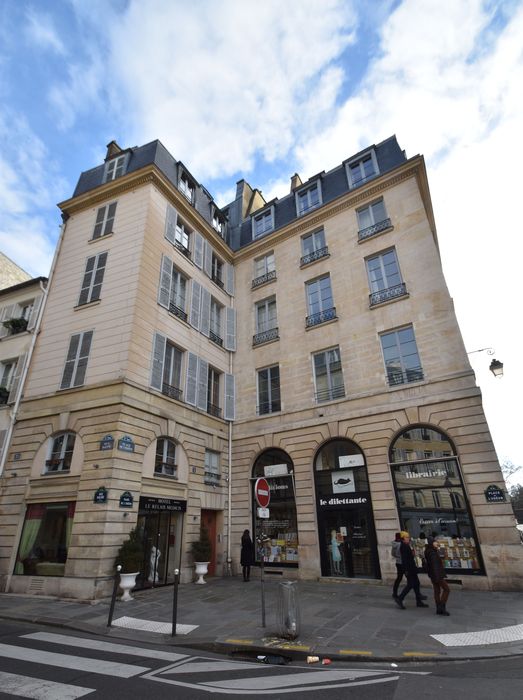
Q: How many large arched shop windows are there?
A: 3